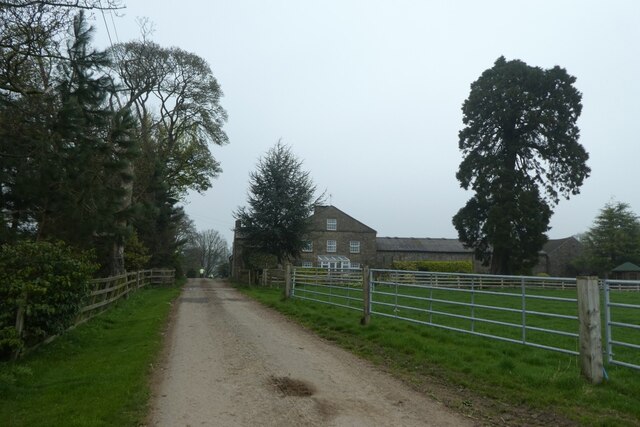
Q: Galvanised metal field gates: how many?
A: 3